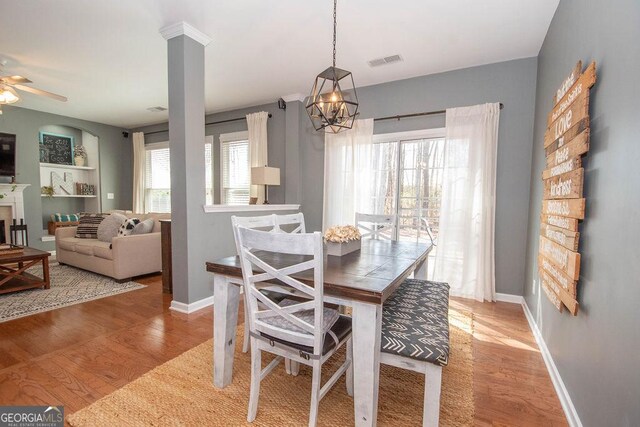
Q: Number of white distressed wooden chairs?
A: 4